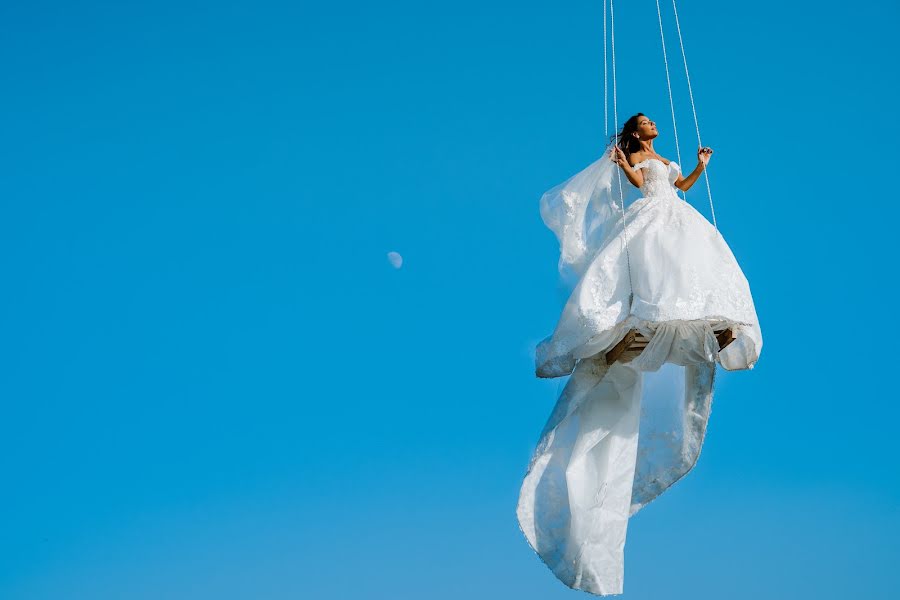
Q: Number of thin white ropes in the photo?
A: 4